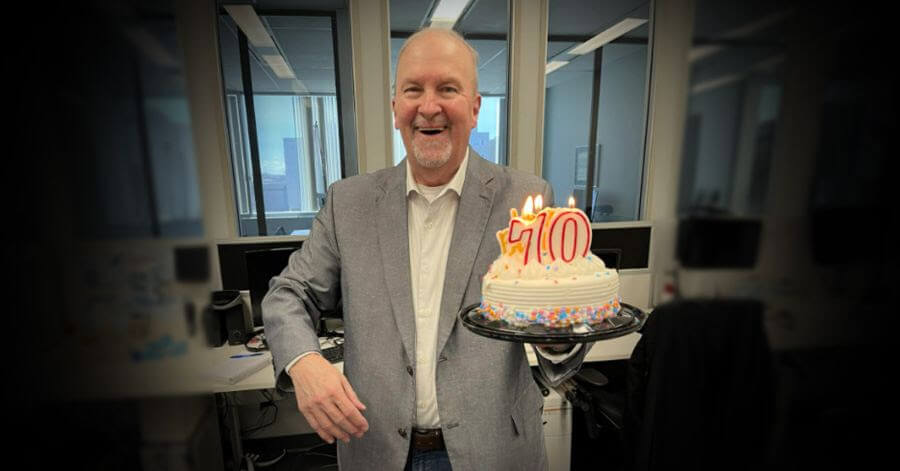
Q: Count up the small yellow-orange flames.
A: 3